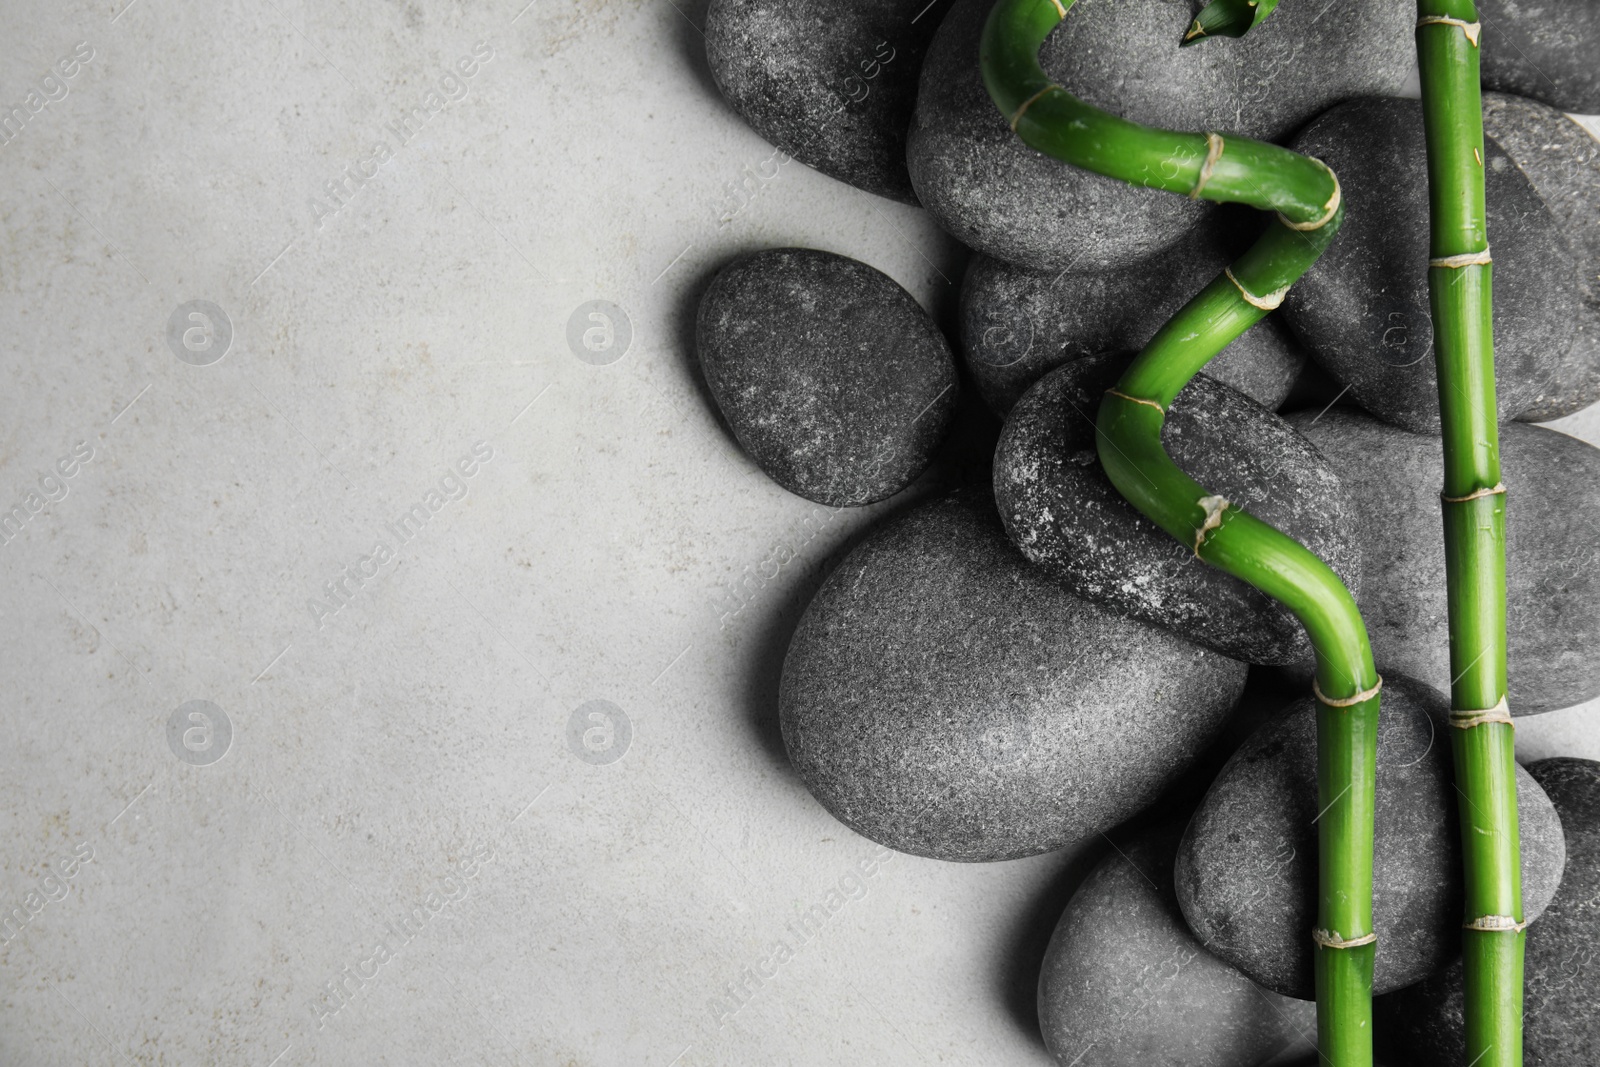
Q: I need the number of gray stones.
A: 13